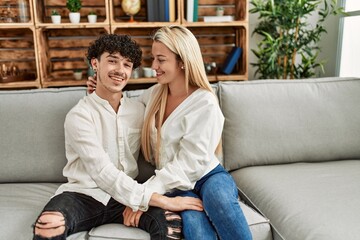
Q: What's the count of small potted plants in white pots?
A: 3